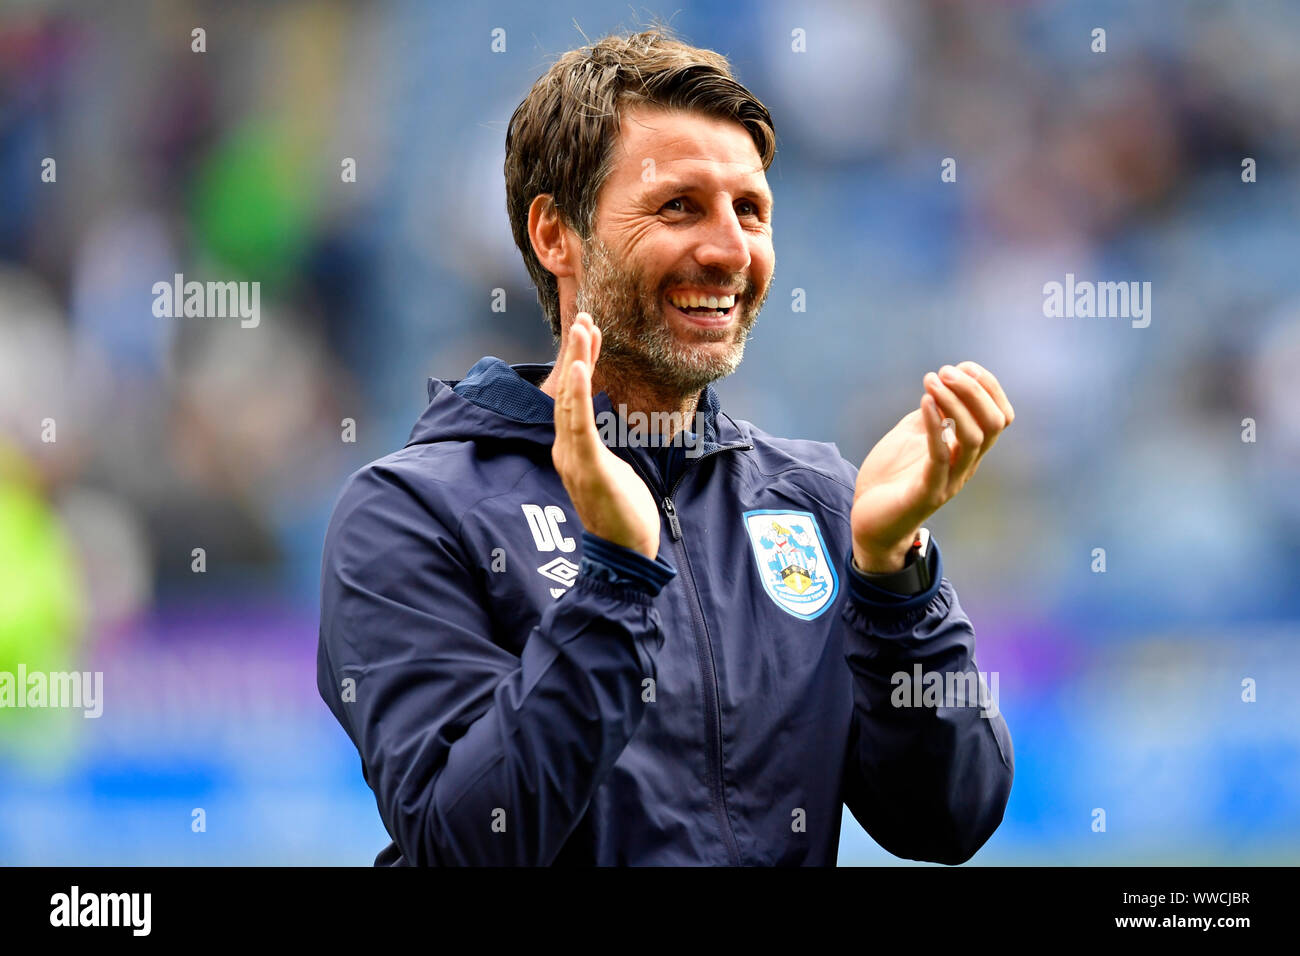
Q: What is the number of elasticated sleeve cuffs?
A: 2